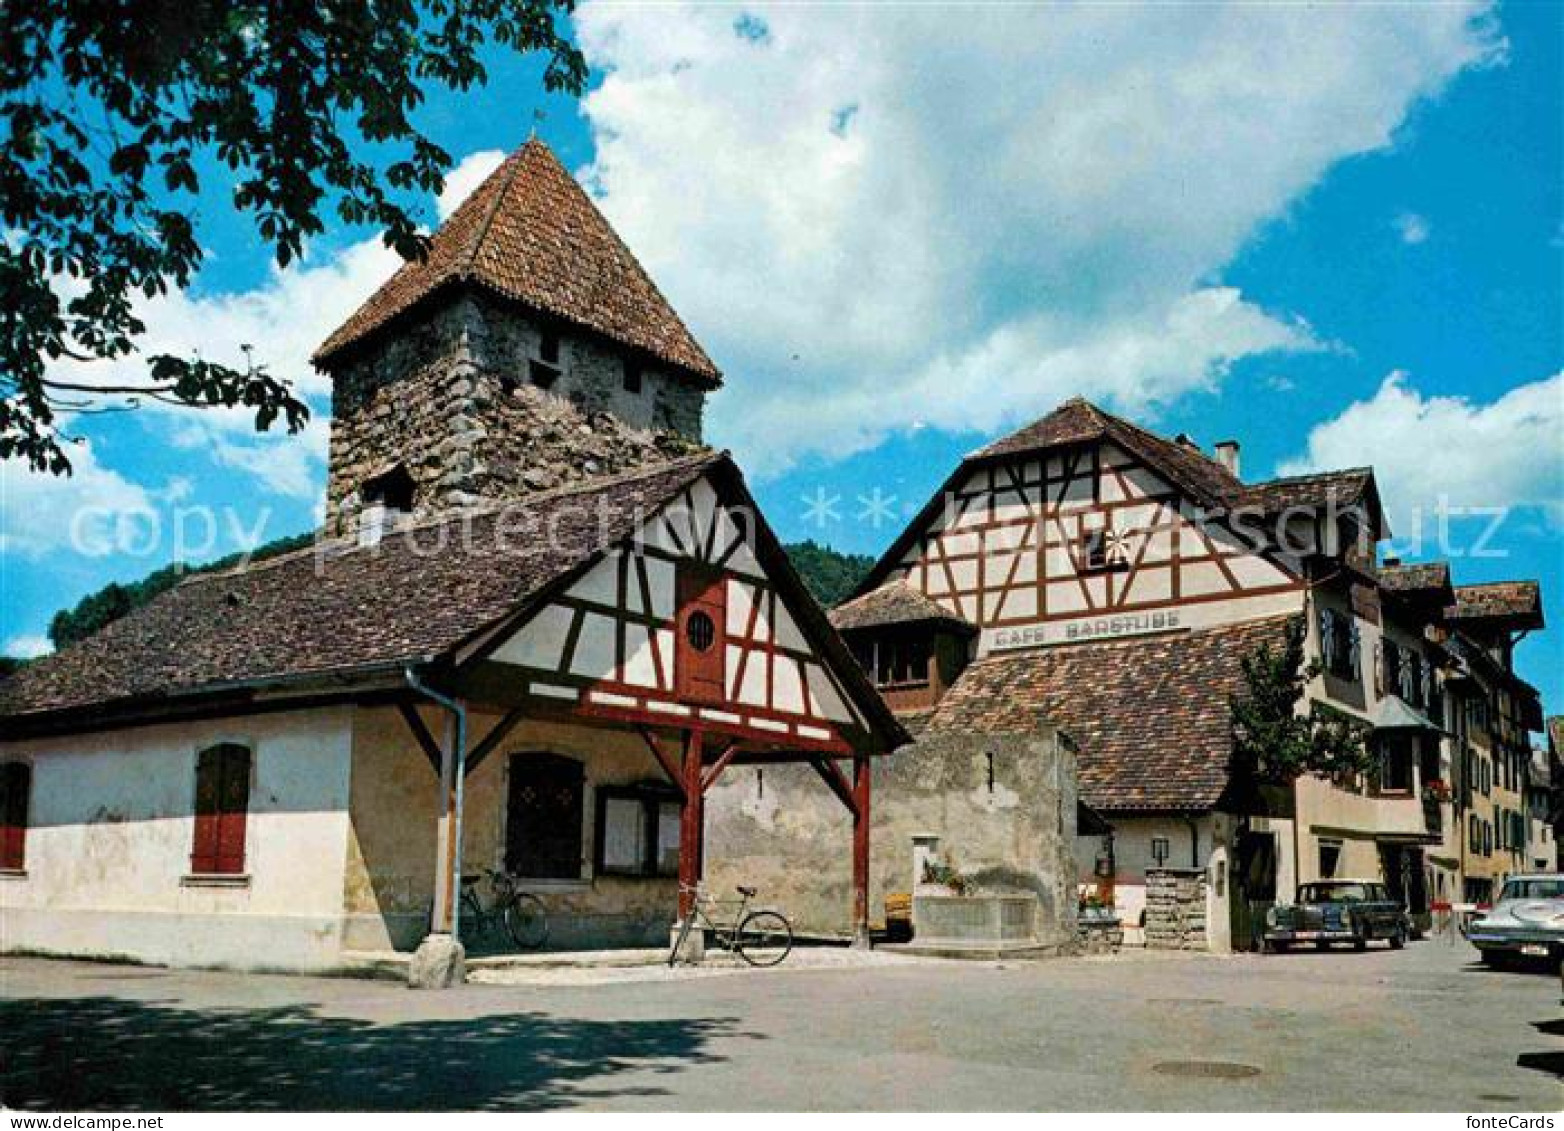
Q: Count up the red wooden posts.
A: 2